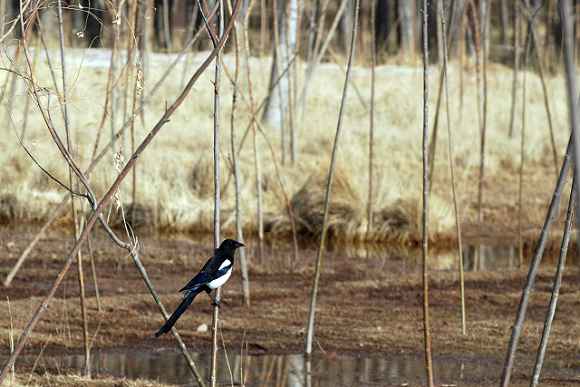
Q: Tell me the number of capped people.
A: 0